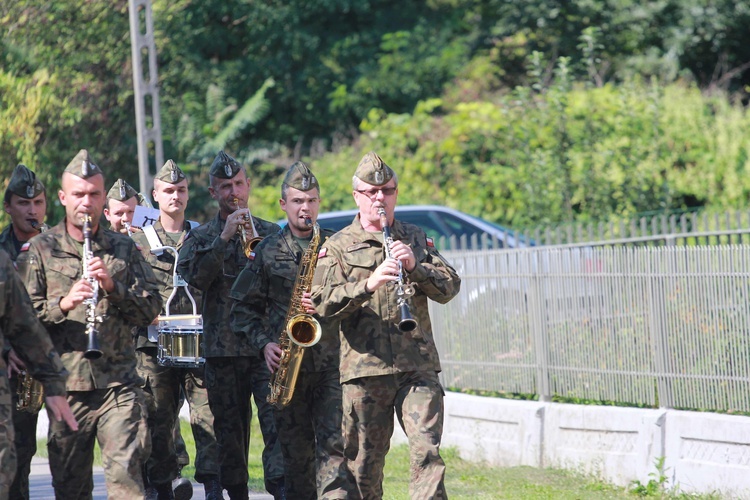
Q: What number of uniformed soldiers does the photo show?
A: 8